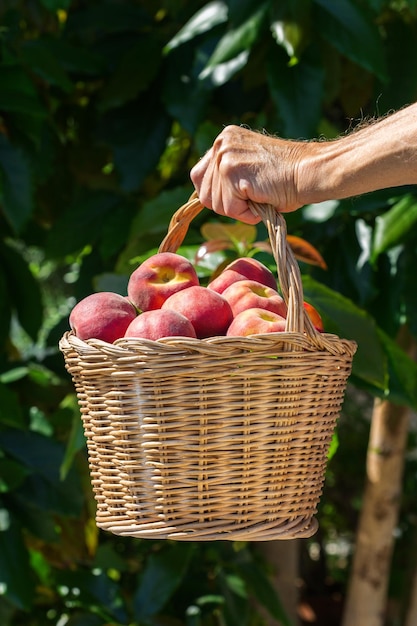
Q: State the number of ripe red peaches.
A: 8